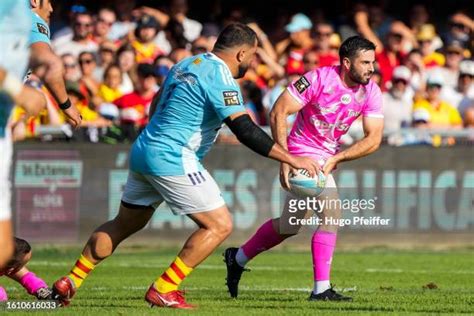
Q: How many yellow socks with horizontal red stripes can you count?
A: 2